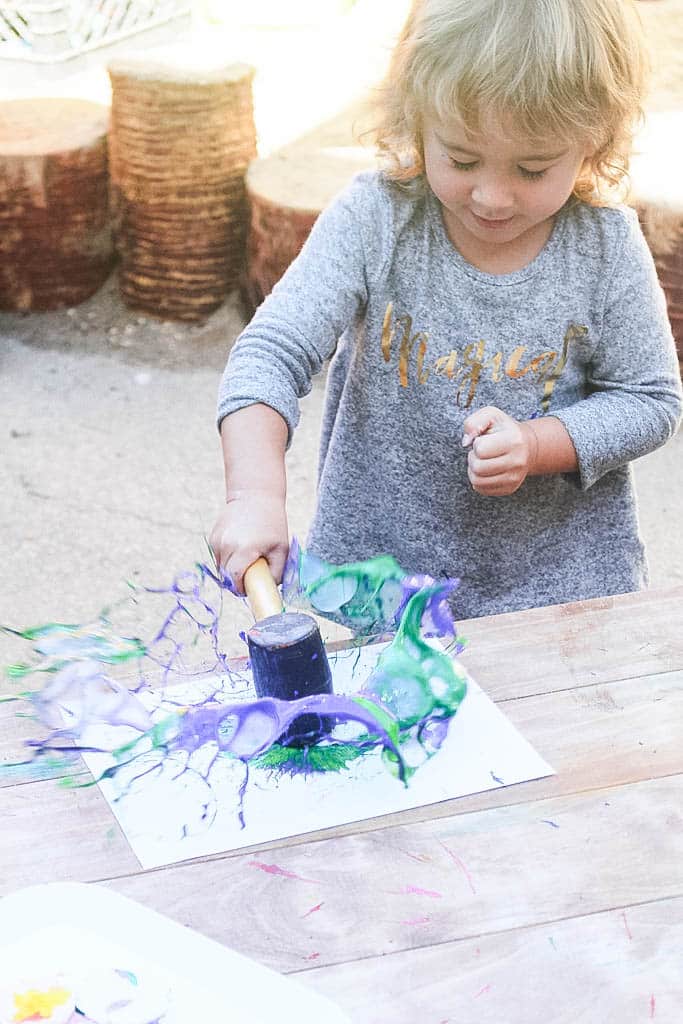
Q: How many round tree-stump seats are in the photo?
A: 4